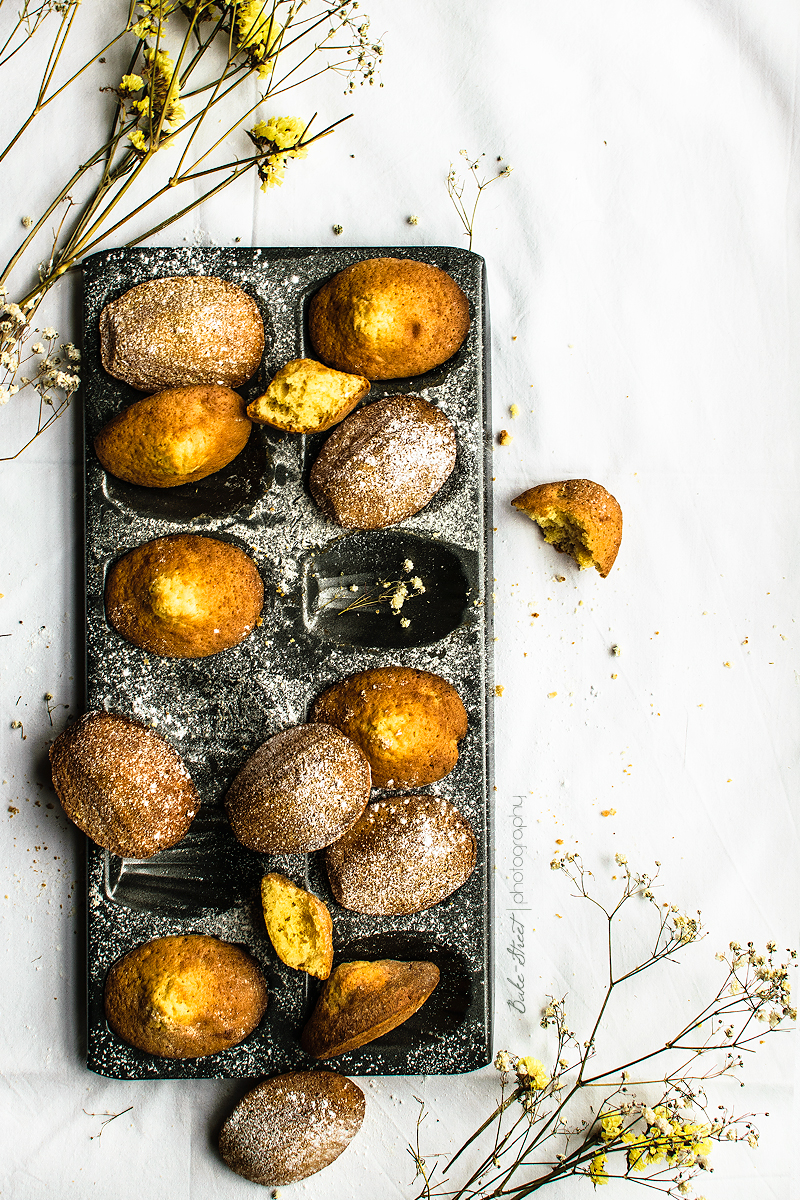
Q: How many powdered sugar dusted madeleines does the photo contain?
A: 6